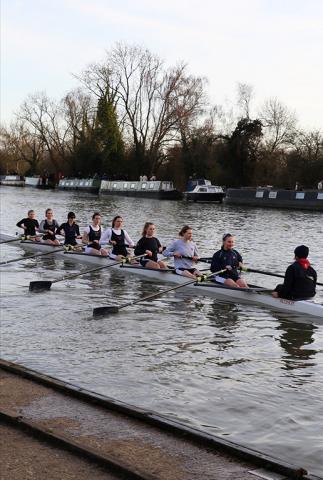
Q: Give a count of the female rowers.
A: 8